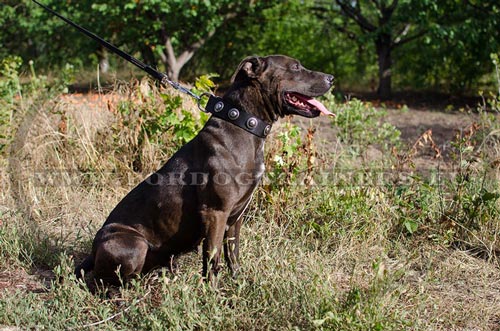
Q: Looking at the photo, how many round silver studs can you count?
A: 4